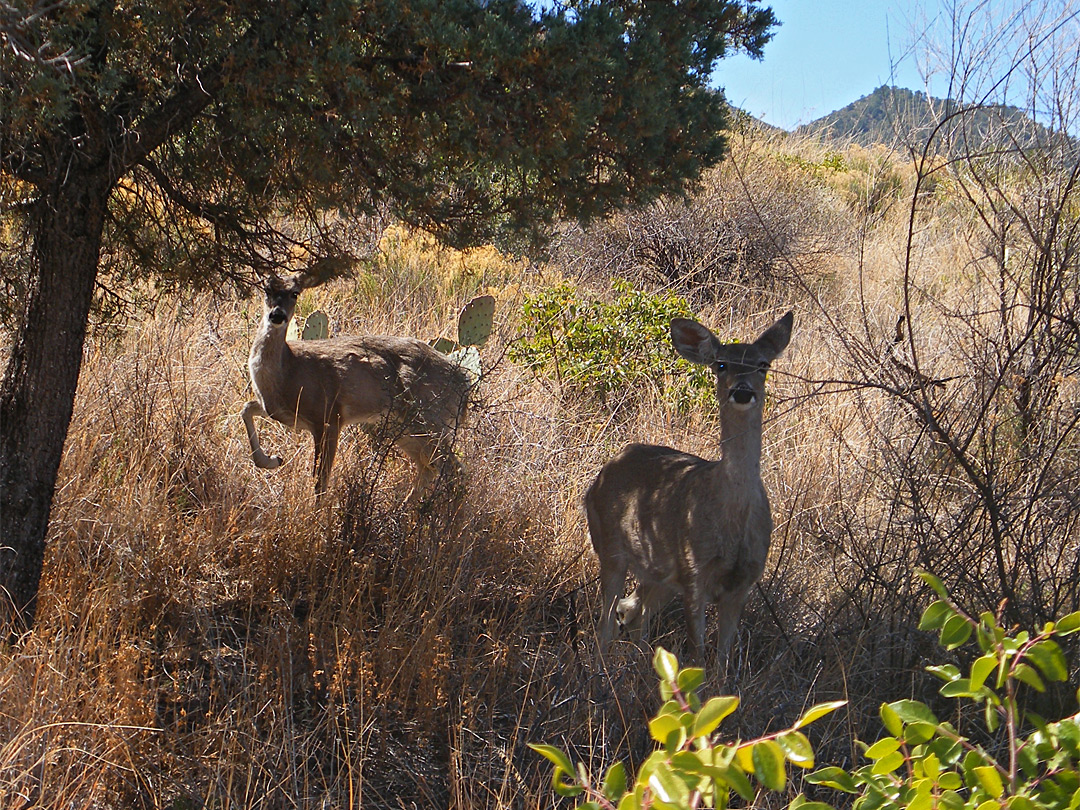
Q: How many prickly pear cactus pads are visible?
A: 5